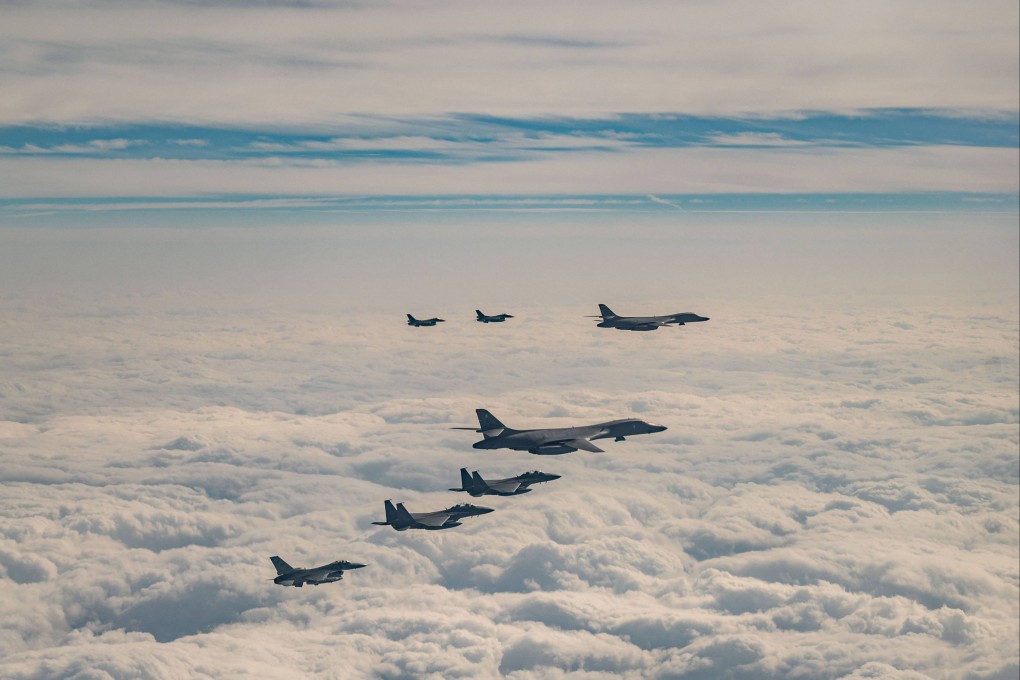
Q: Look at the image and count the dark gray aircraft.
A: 7